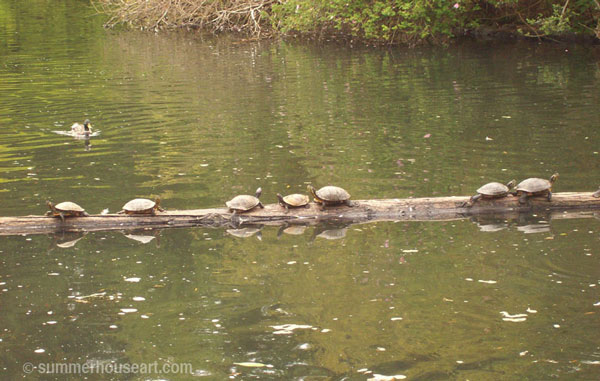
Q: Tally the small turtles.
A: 7